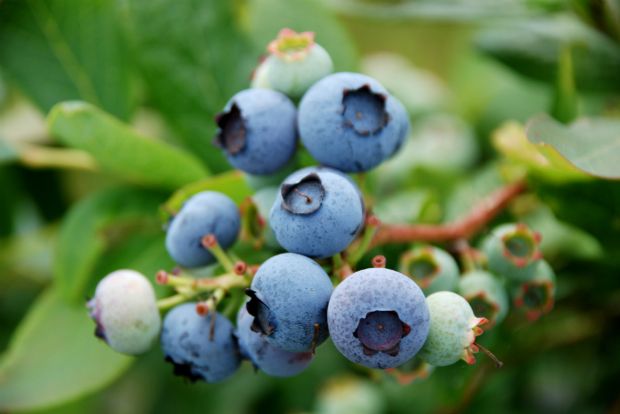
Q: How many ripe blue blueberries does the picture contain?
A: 8